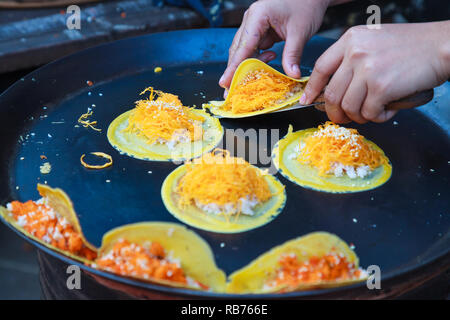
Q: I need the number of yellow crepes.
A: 7